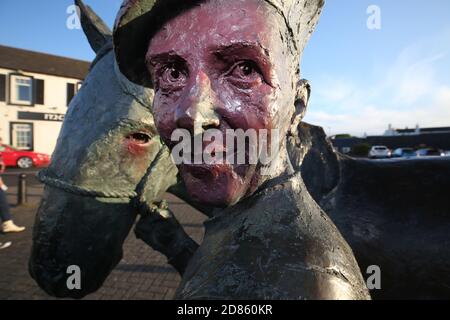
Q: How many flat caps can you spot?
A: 1